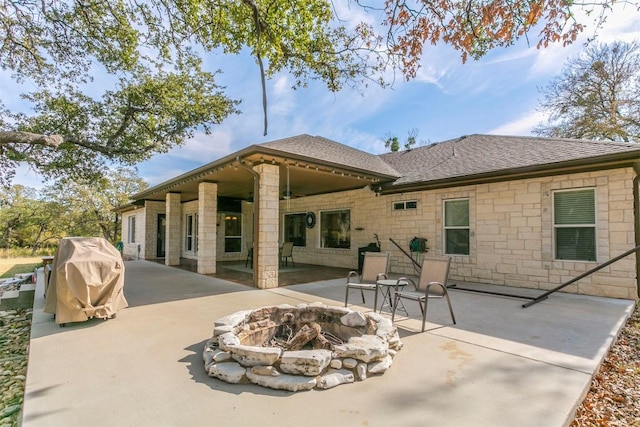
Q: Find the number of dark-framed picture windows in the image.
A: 2